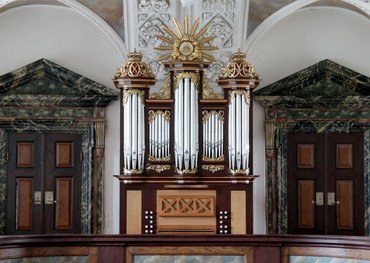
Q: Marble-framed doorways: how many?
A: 2